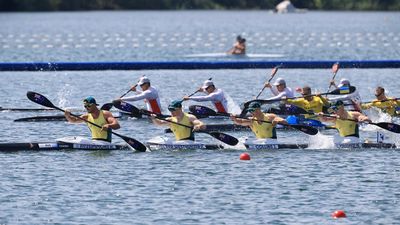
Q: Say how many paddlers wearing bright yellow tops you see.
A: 6